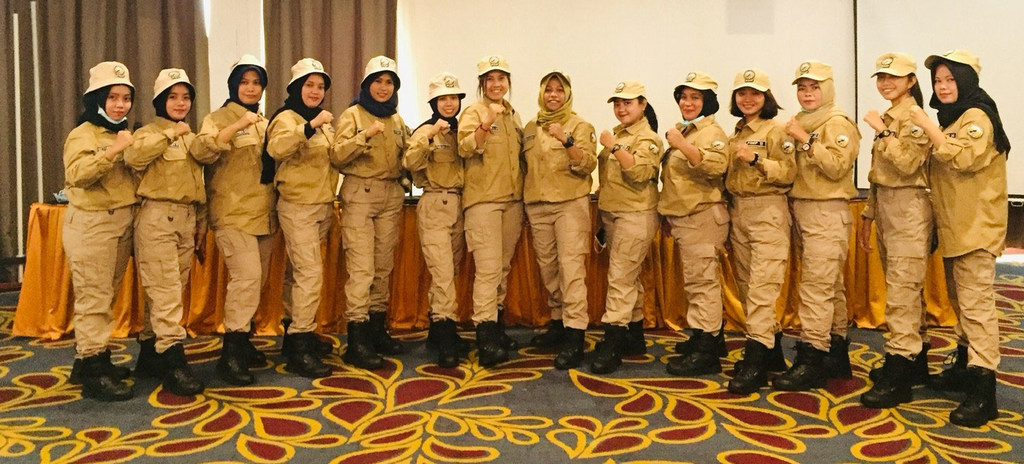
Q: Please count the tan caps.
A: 14